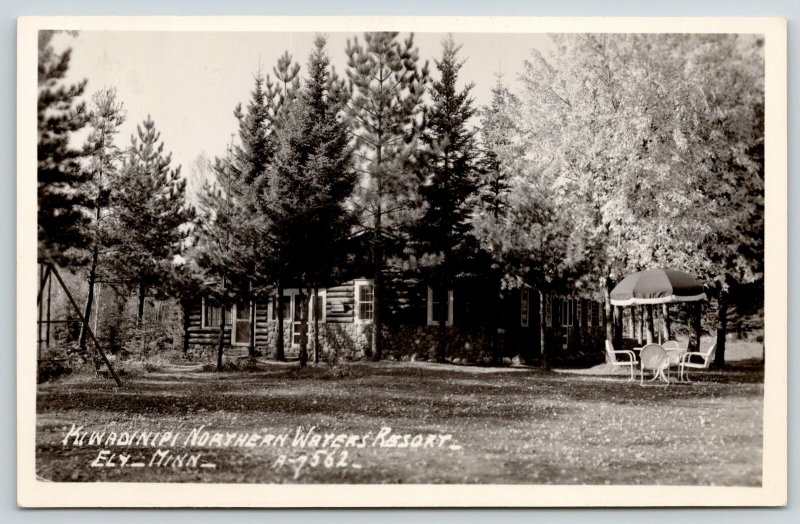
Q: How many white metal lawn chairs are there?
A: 4